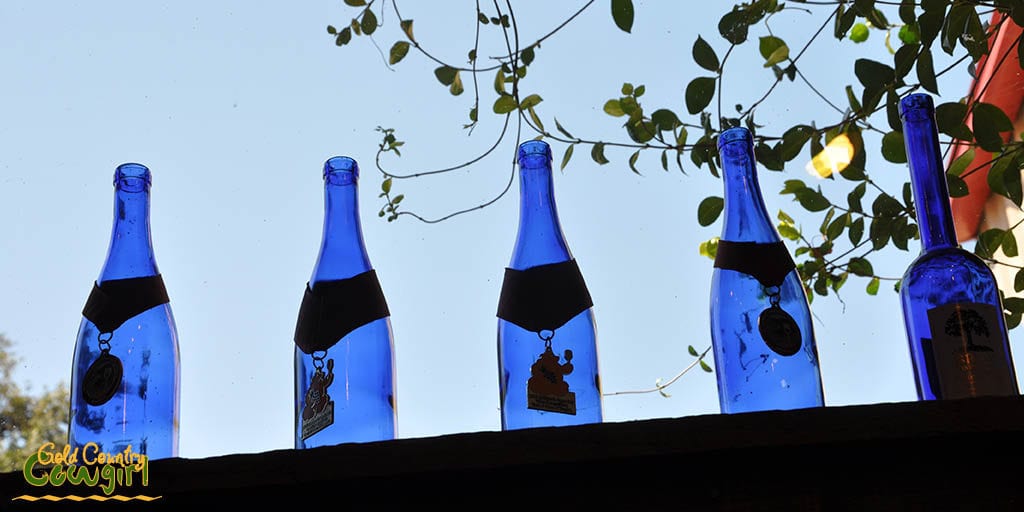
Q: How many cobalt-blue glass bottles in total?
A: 5